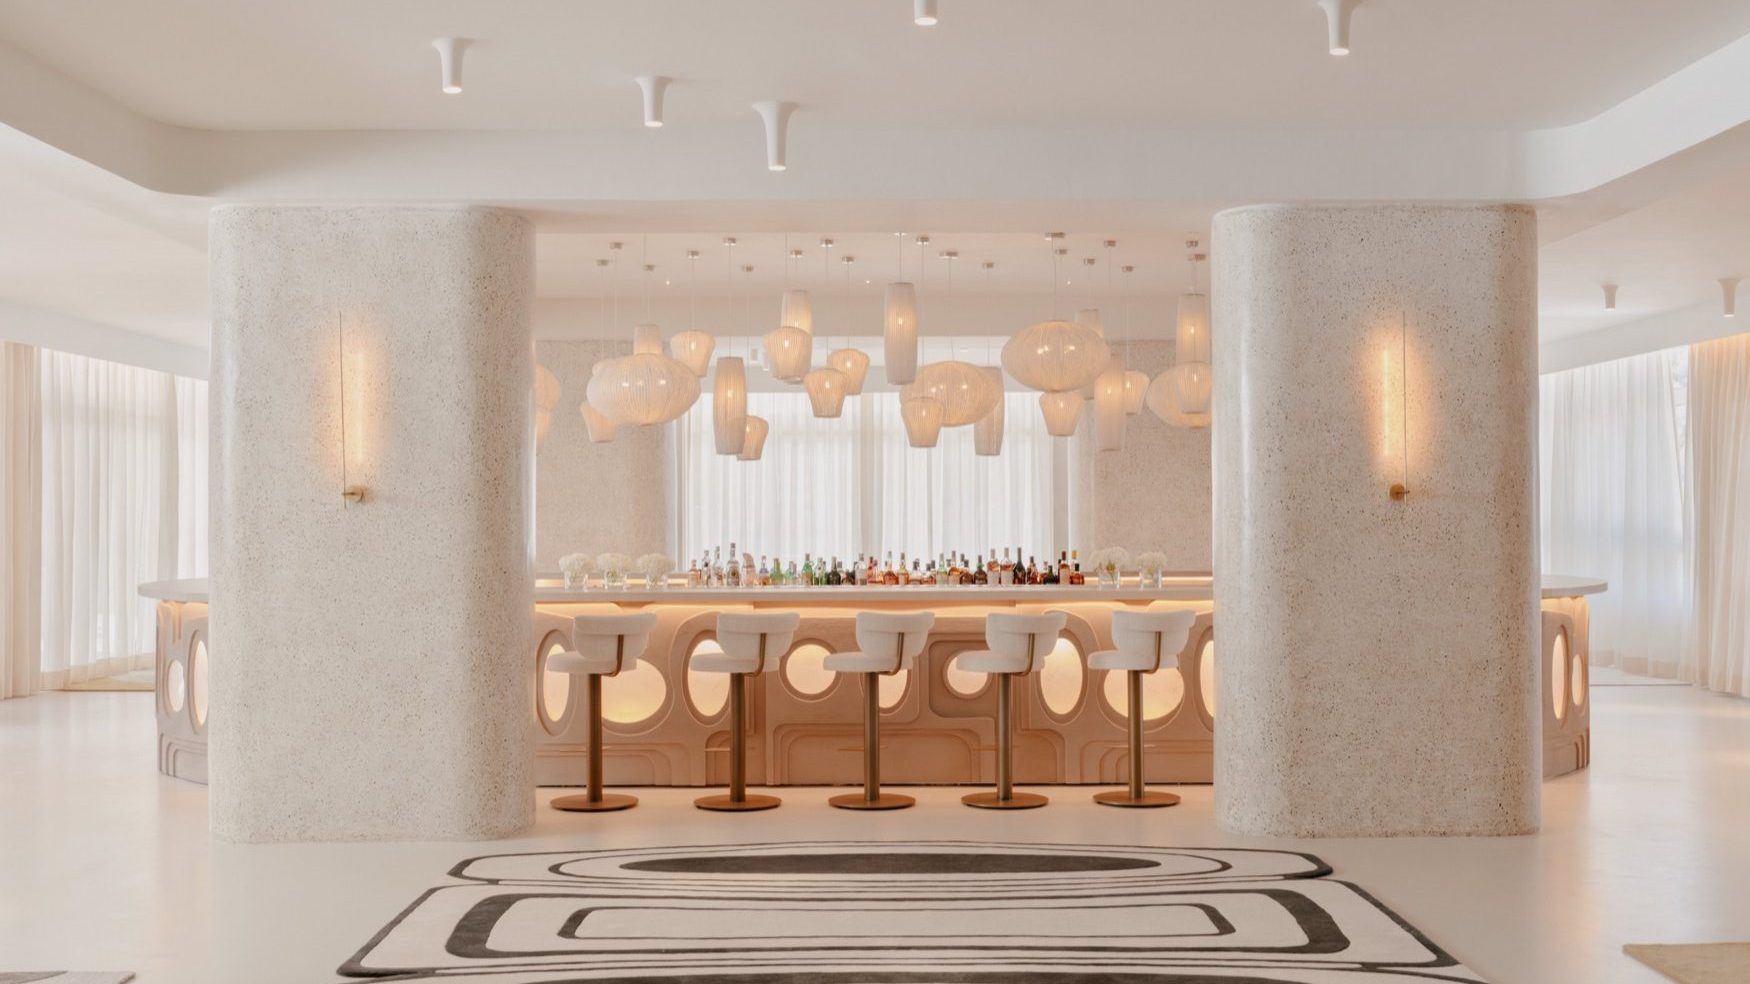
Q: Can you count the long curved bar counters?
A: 1